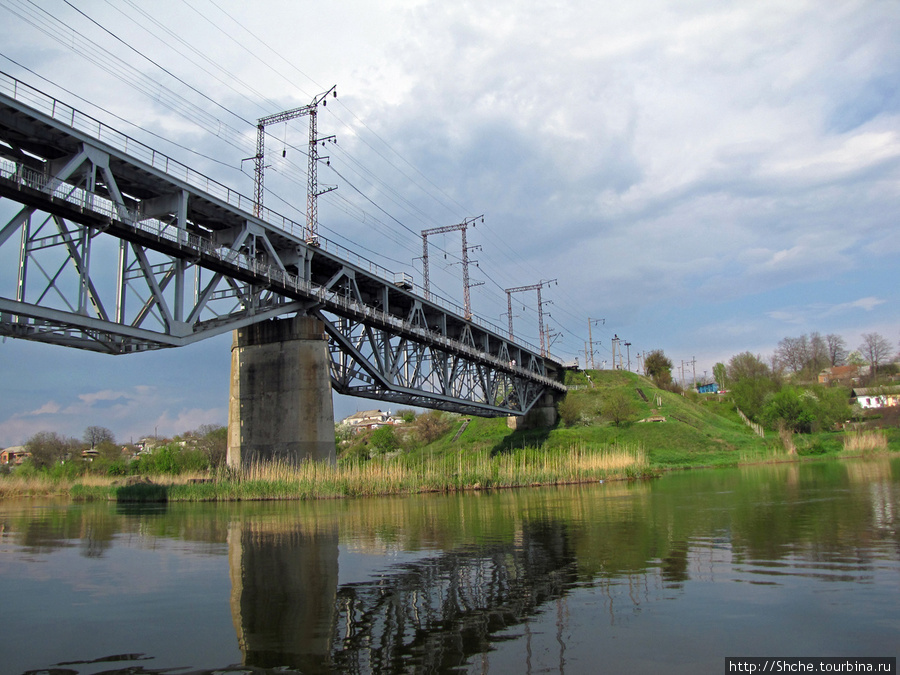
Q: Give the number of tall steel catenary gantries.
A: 3